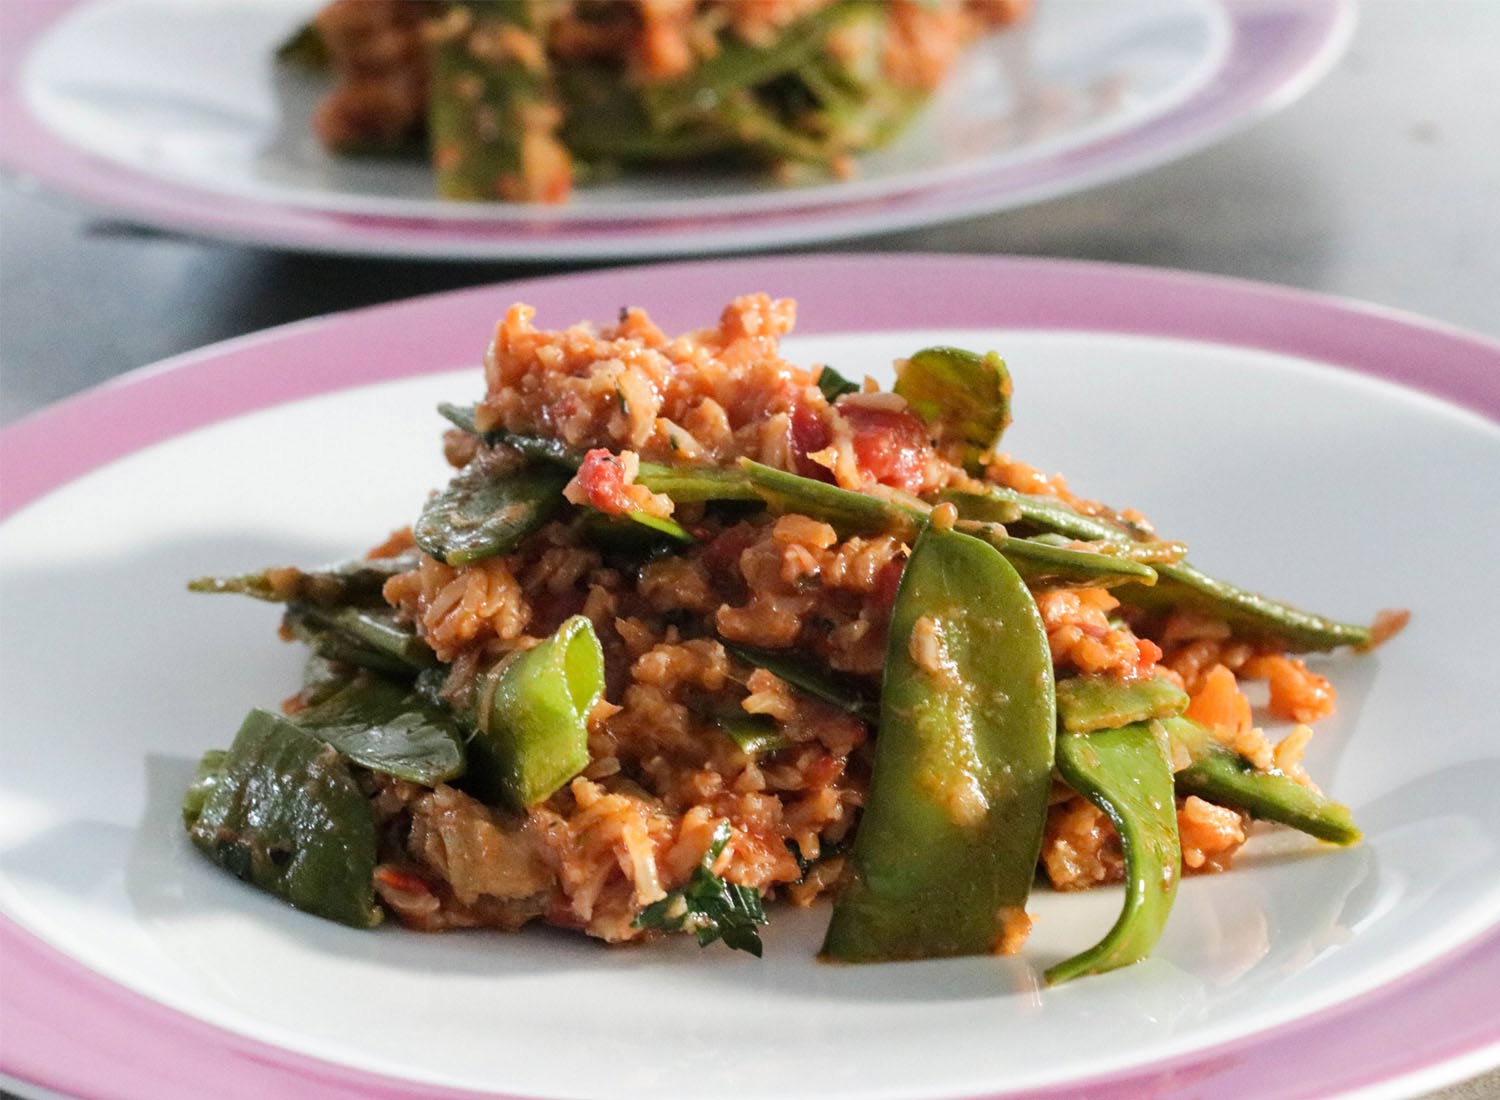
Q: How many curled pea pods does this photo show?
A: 1